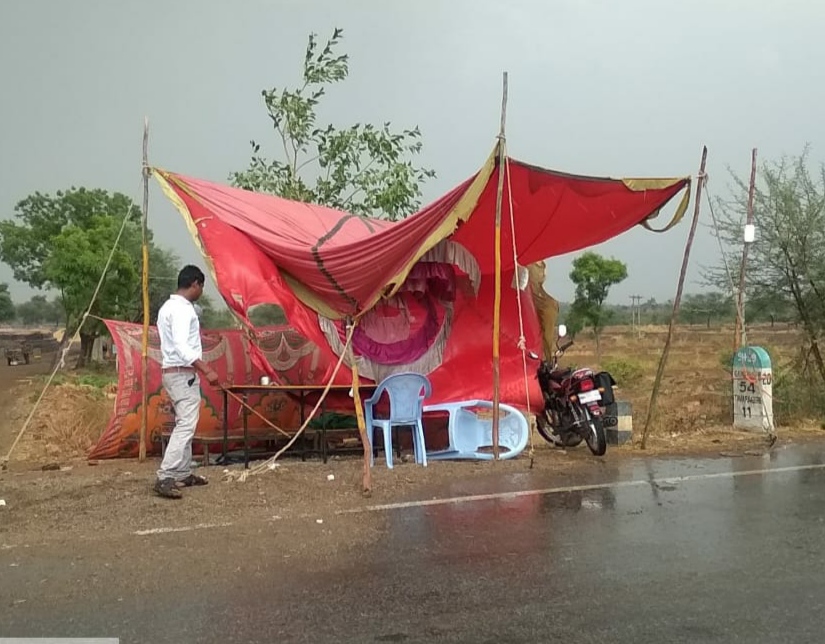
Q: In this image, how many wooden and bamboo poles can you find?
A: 5